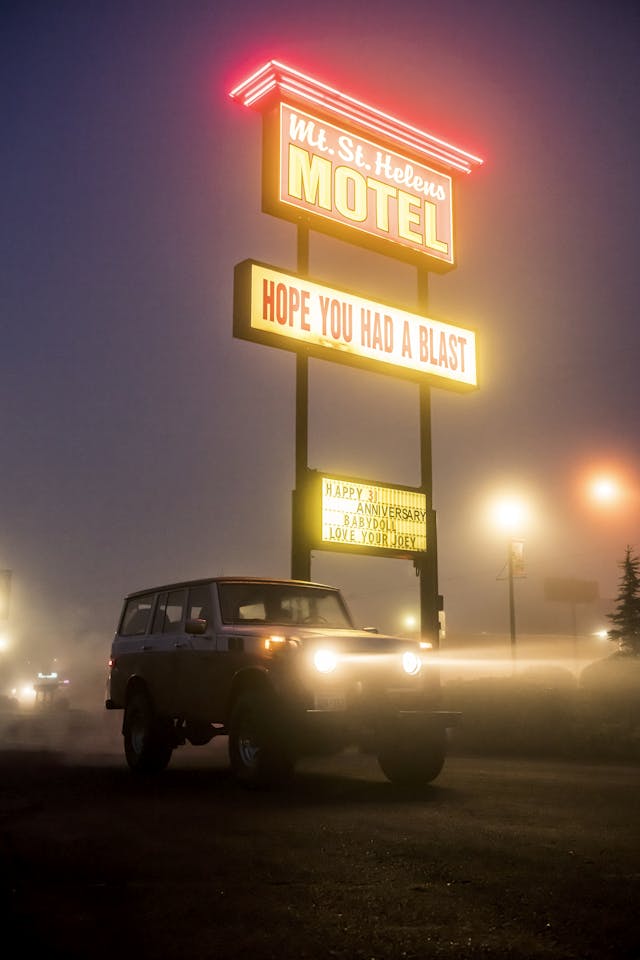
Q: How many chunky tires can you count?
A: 3